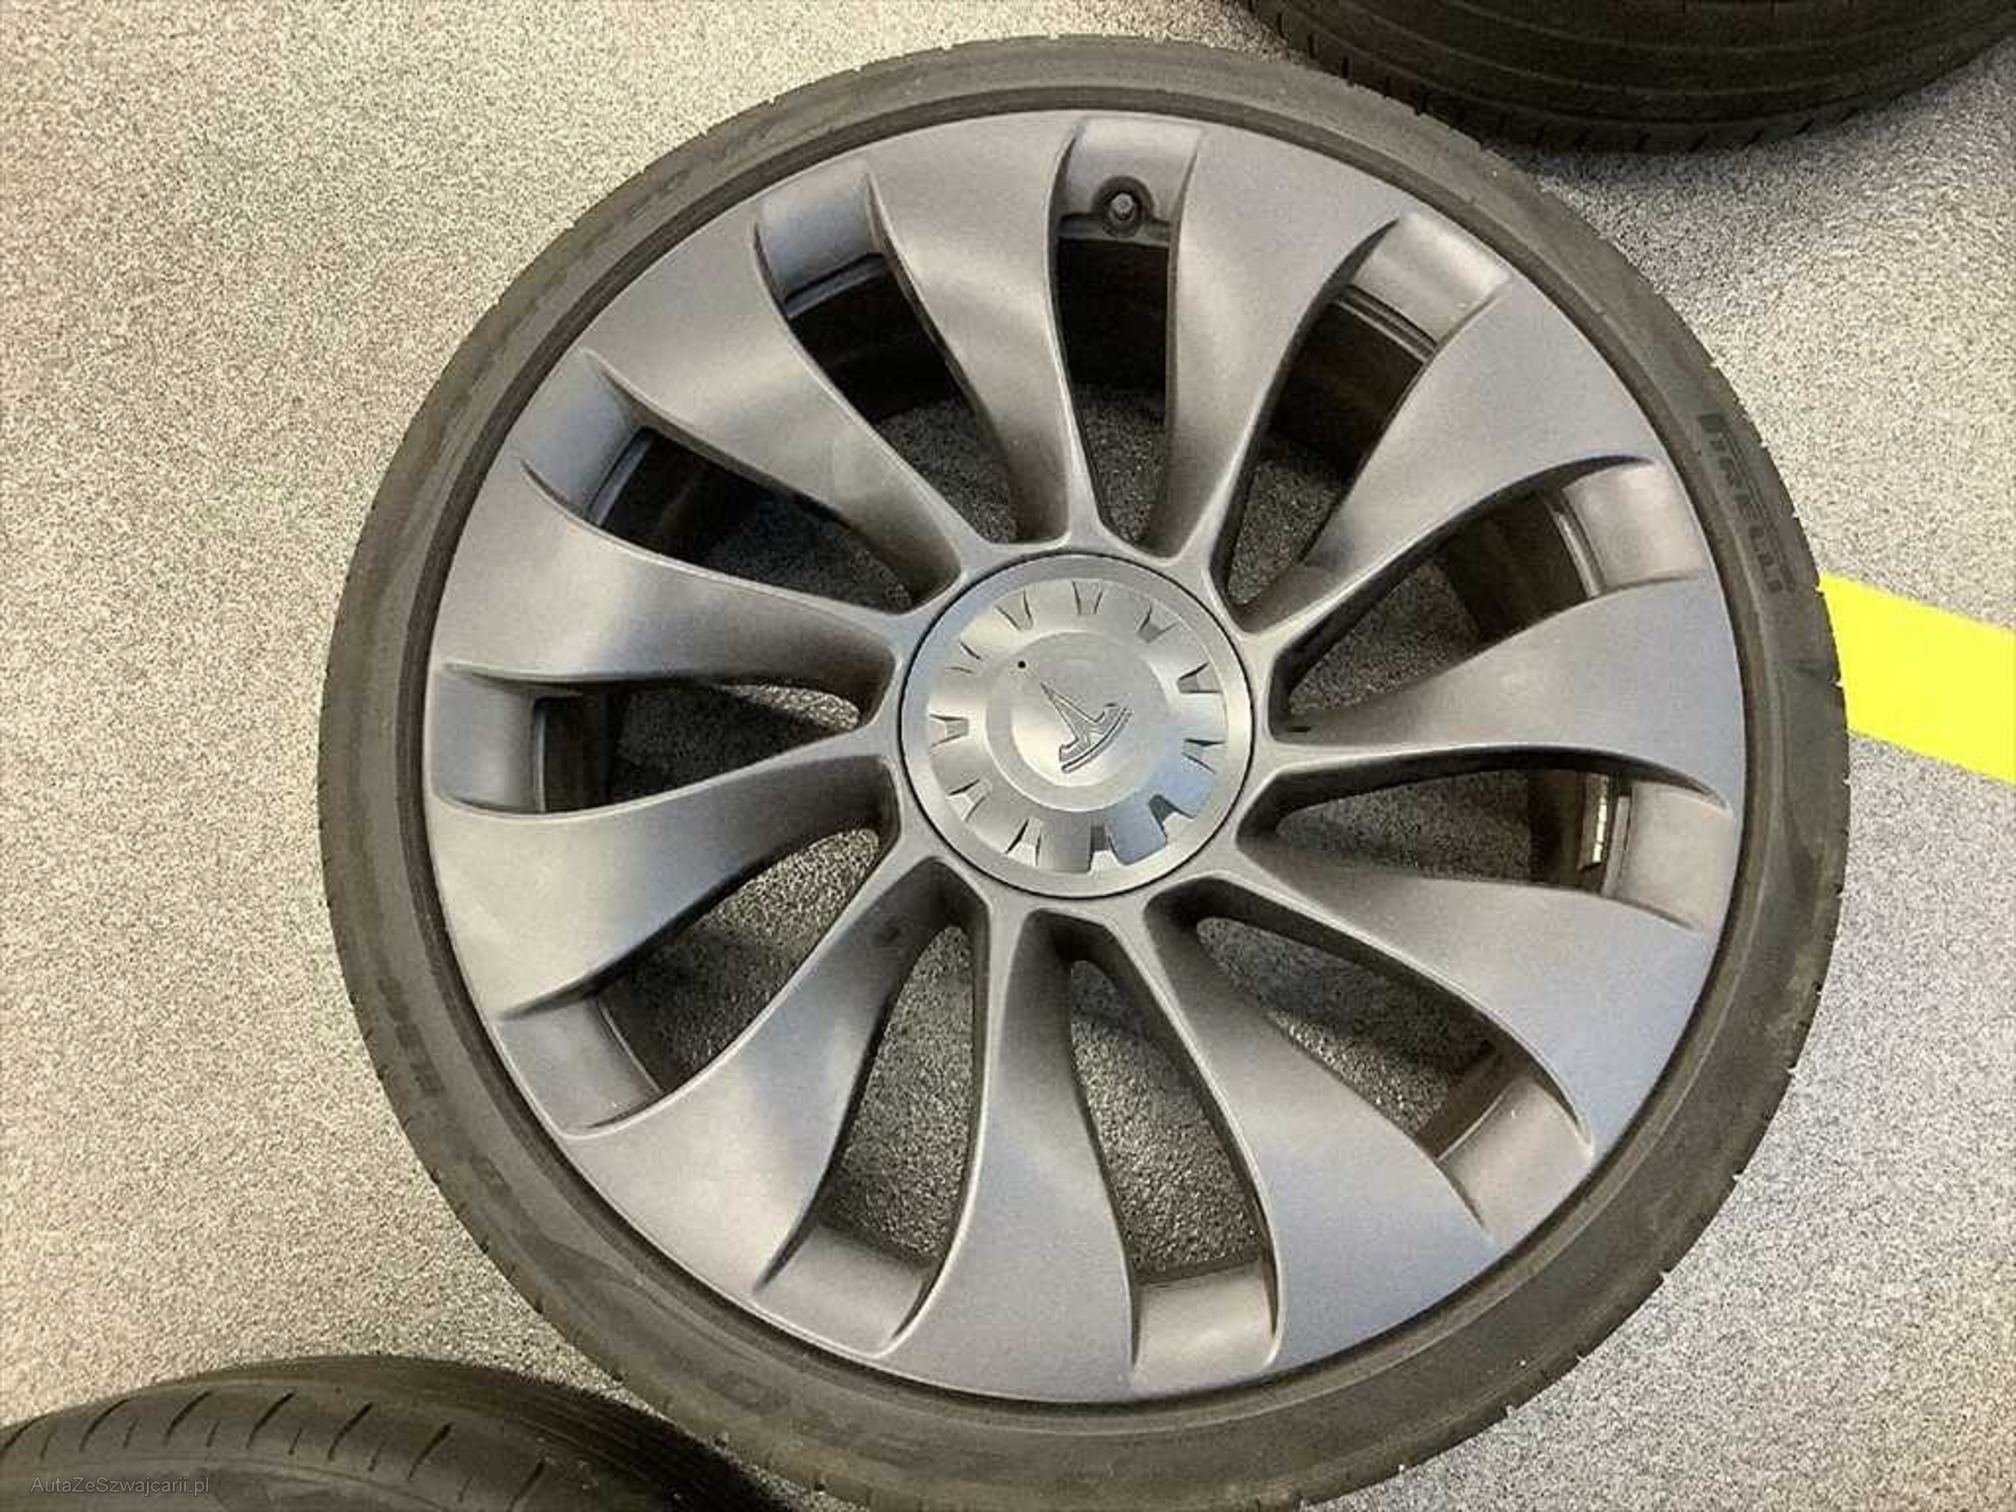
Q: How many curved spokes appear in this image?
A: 11